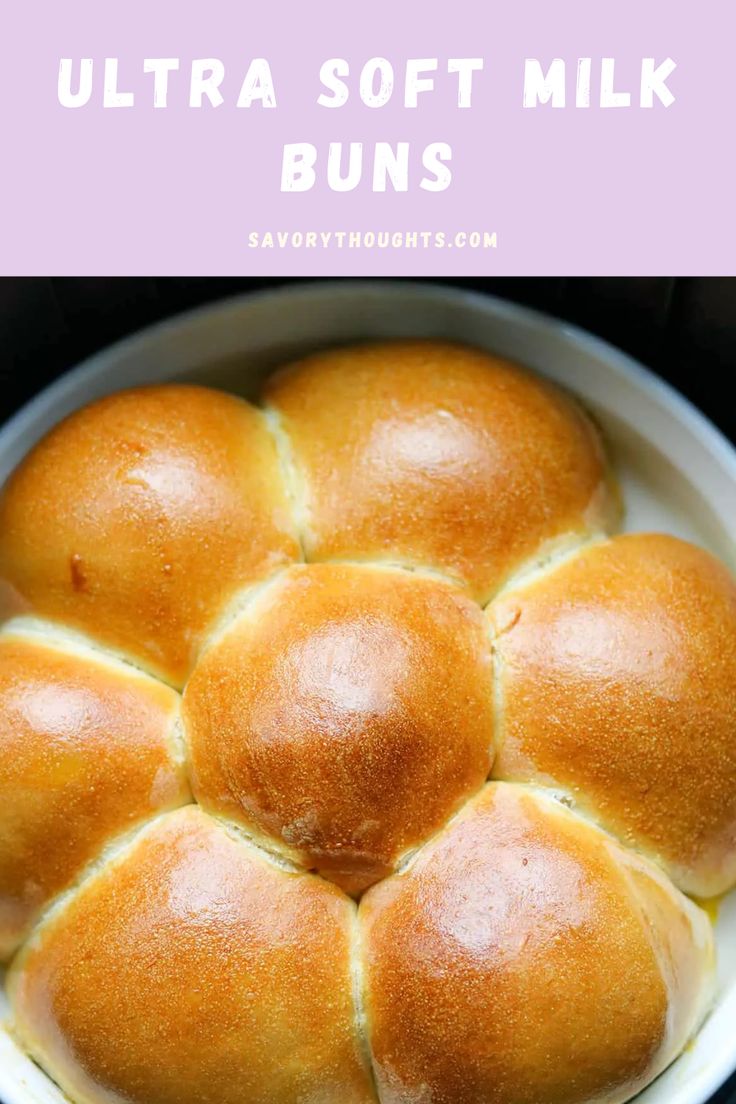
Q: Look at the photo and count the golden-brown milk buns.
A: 7